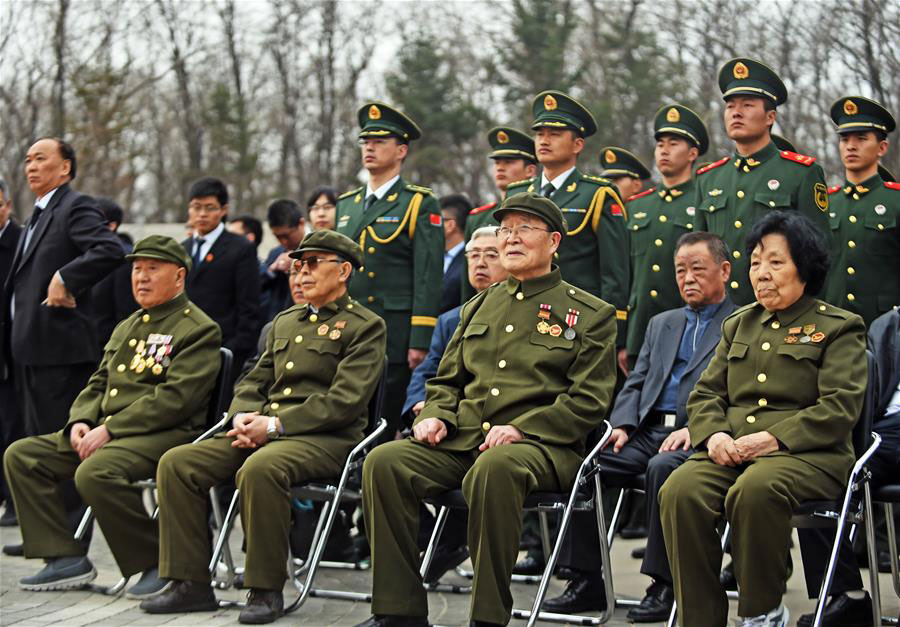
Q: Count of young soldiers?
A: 7